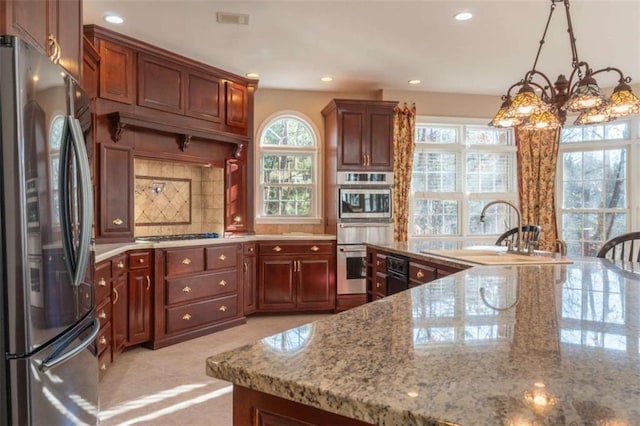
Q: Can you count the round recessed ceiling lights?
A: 5